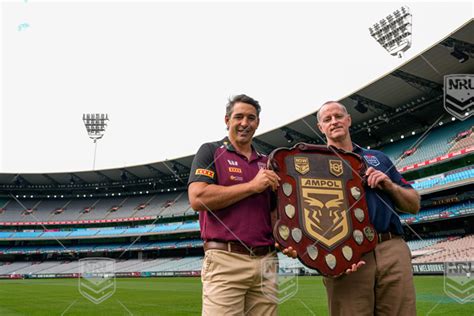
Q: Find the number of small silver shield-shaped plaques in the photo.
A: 11